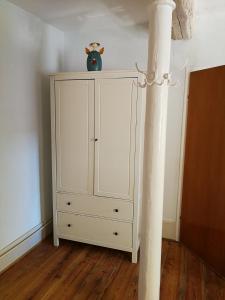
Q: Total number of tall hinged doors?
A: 3